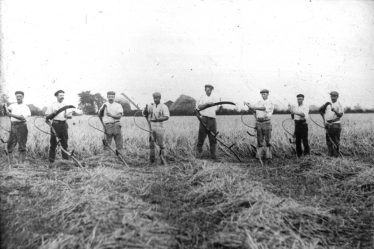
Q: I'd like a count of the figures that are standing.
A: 8